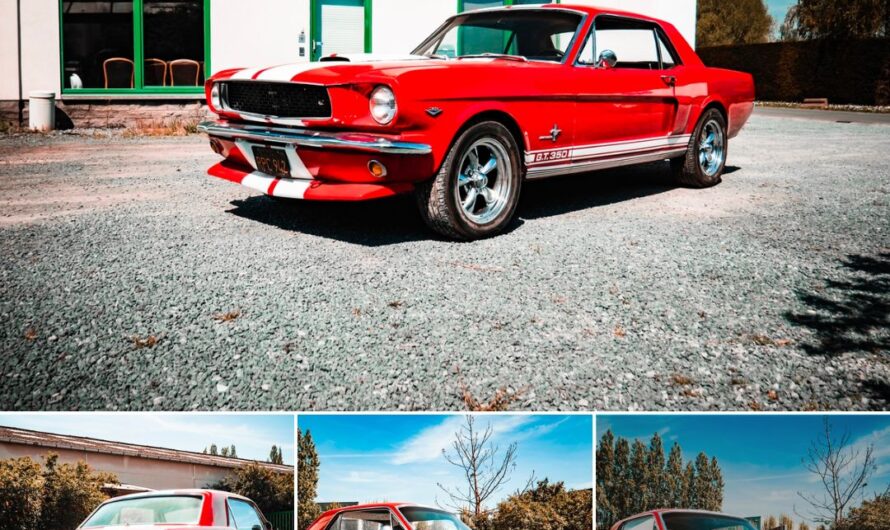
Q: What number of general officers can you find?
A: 0